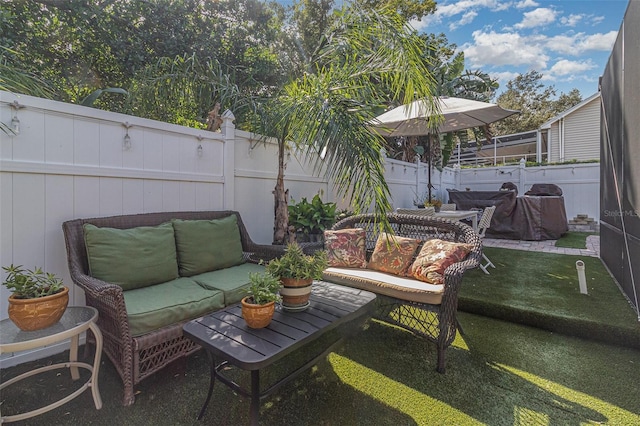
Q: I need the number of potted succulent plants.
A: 3